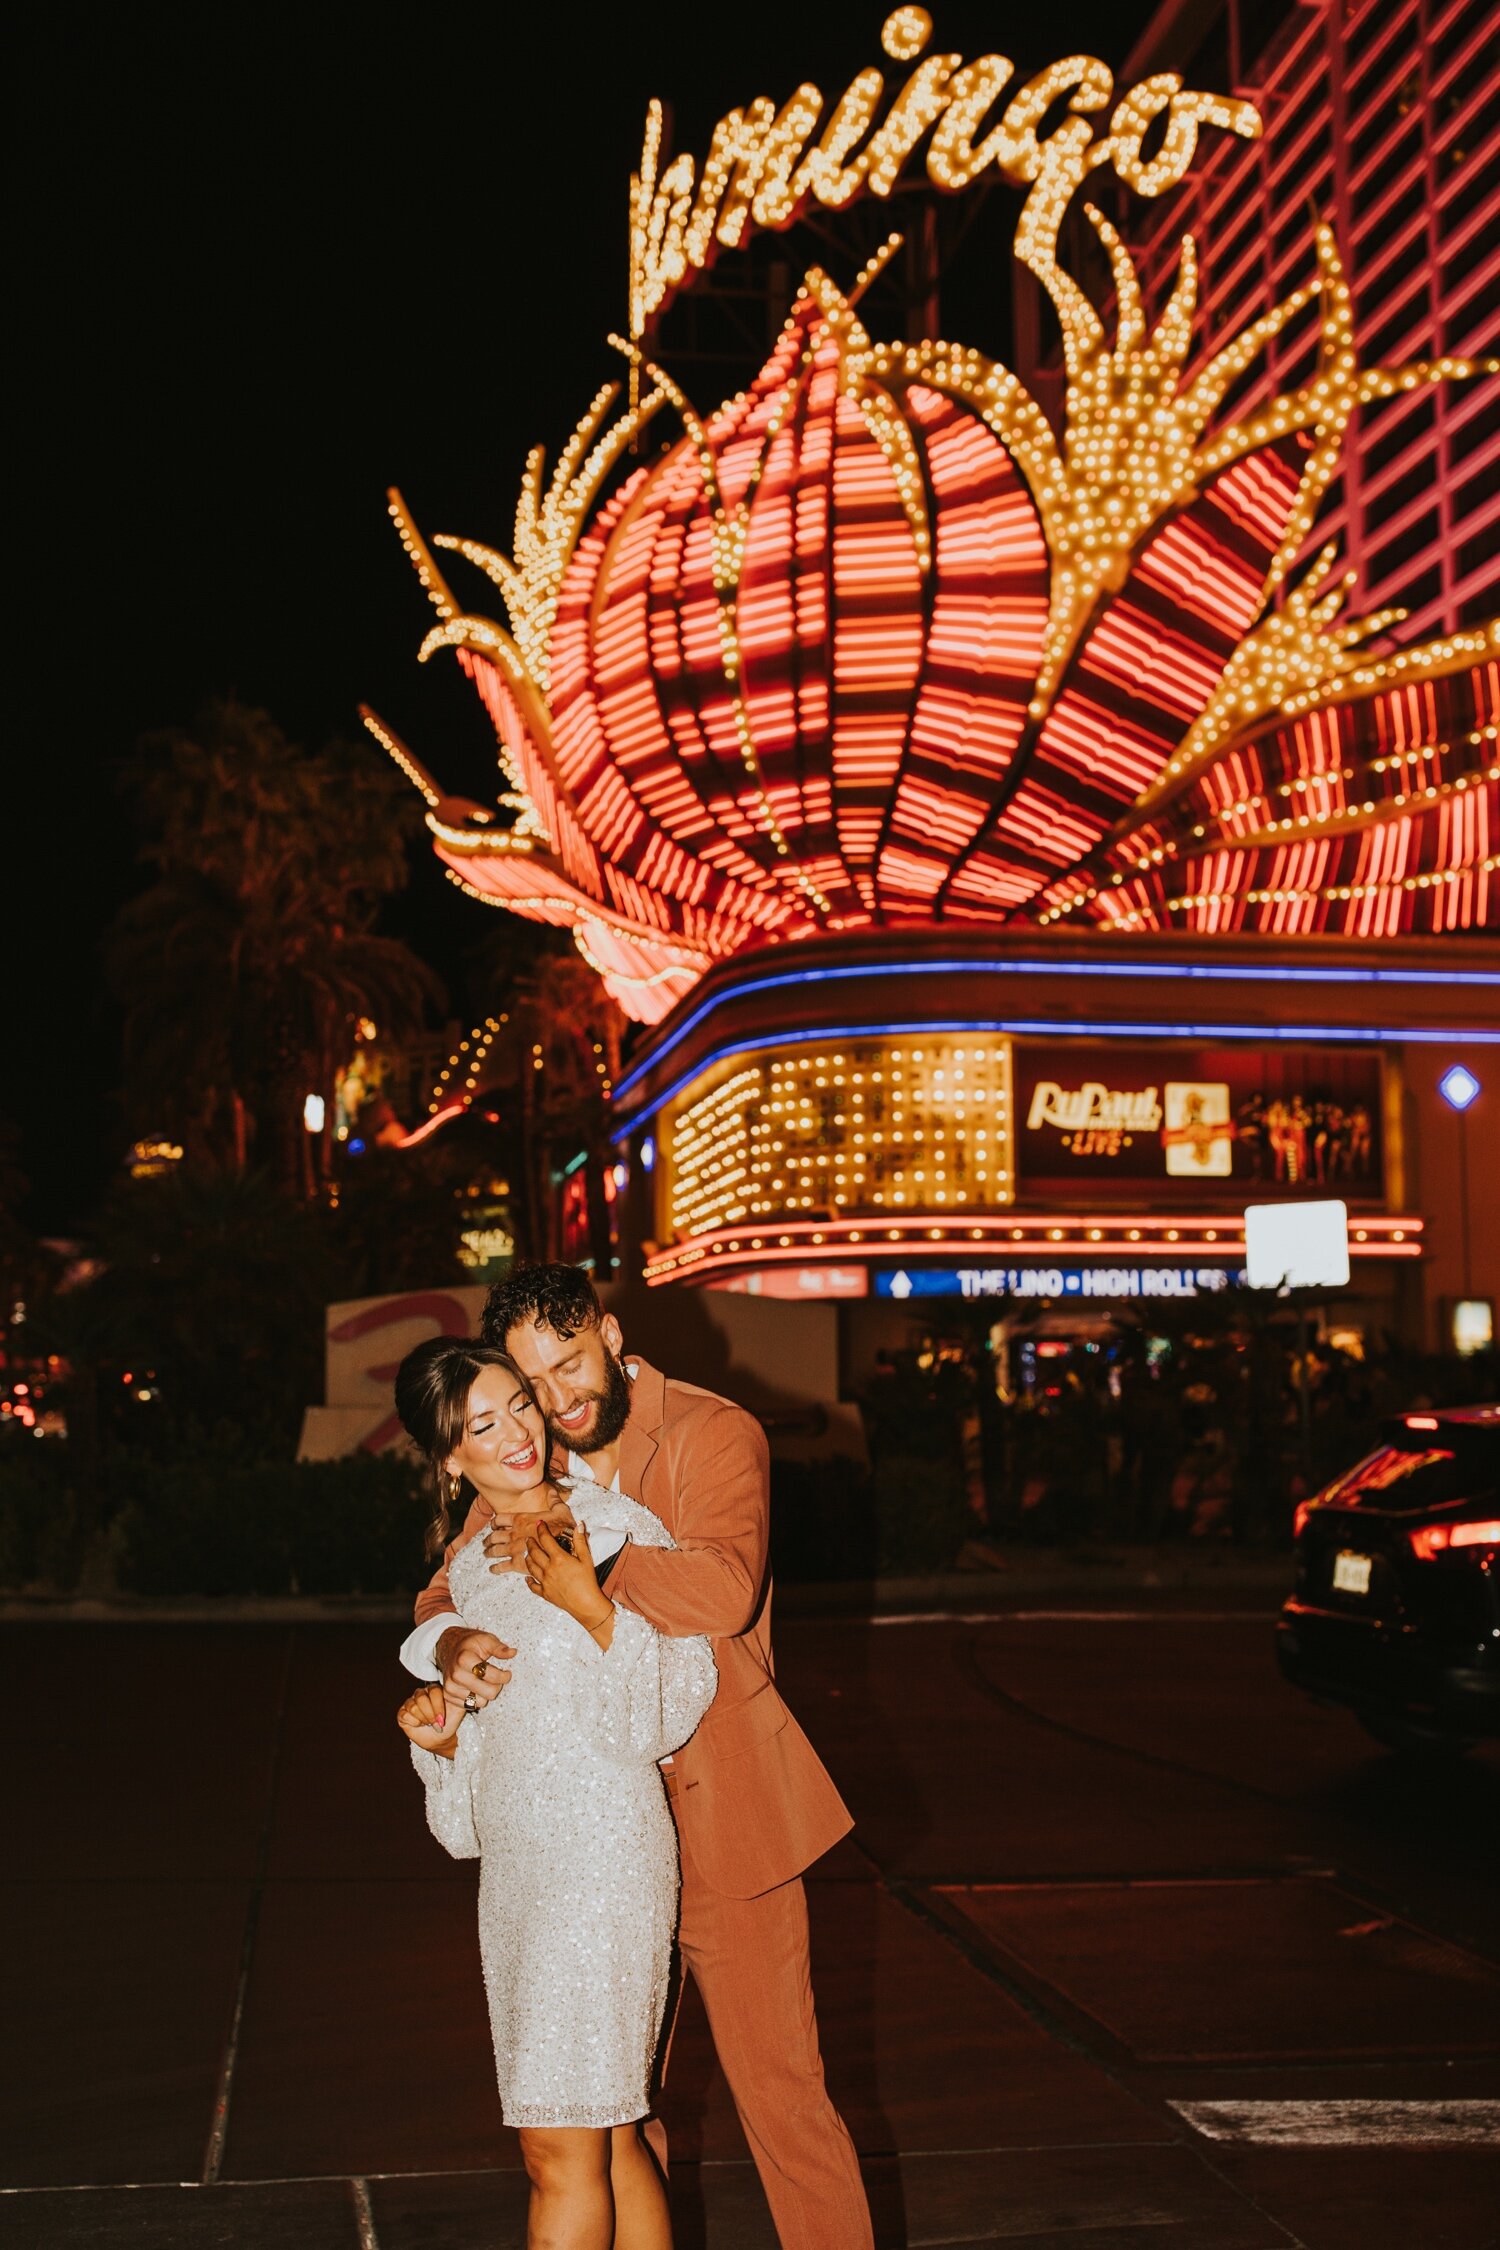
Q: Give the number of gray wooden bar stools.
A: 0